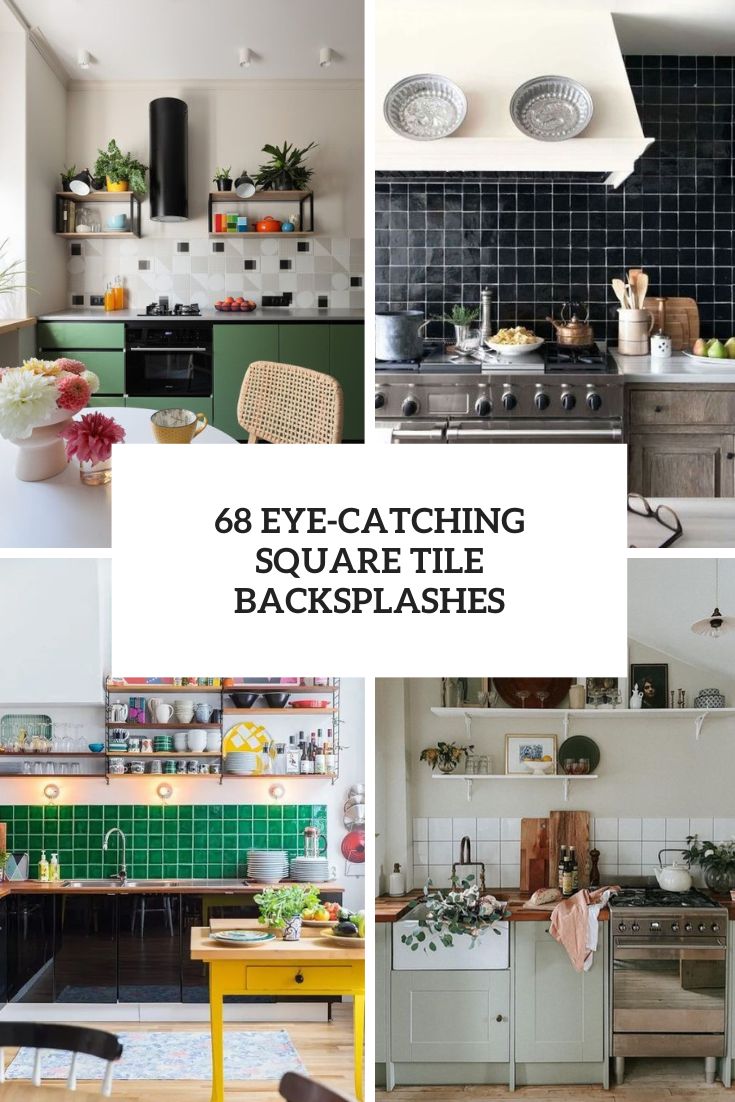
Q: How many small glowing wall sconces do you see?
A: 3